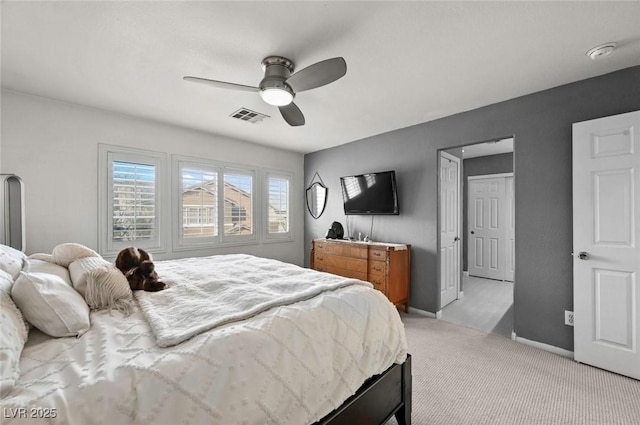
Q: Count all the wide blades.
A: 3